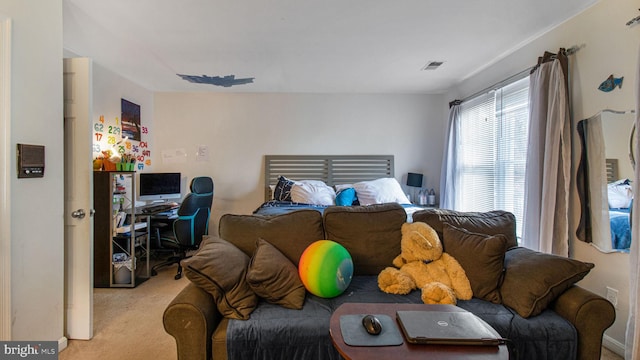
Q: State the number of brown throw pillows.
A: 4